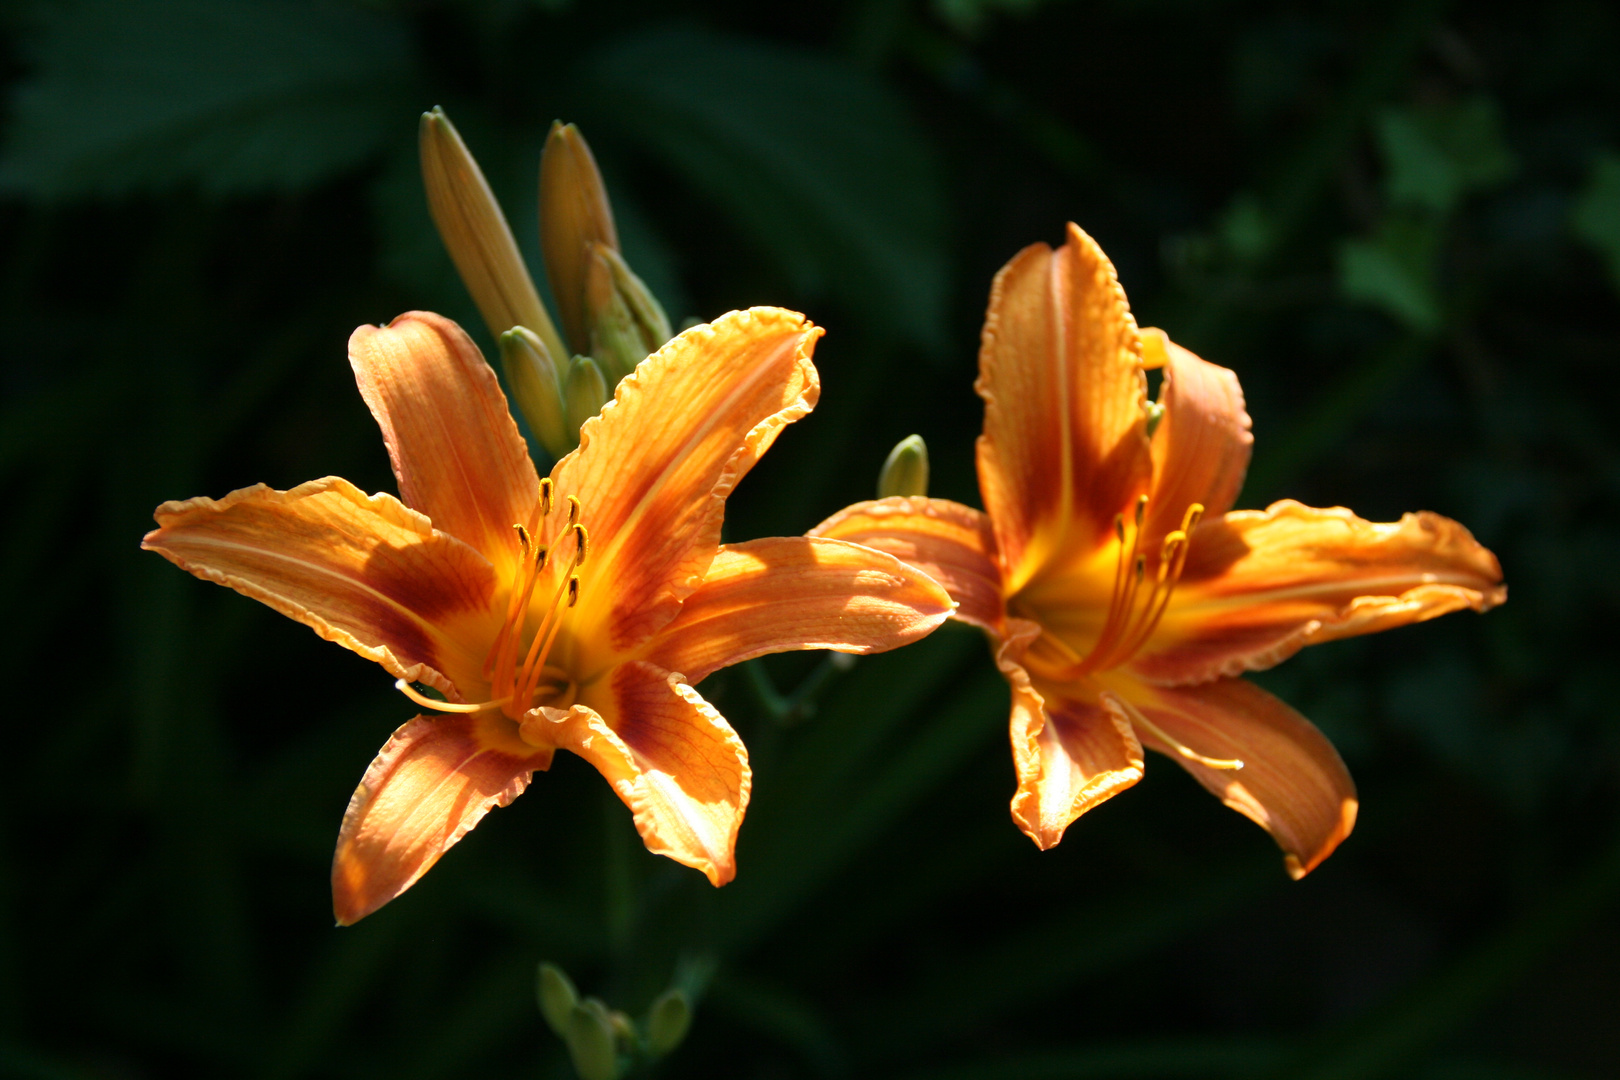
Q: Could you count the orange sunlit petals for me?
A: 12